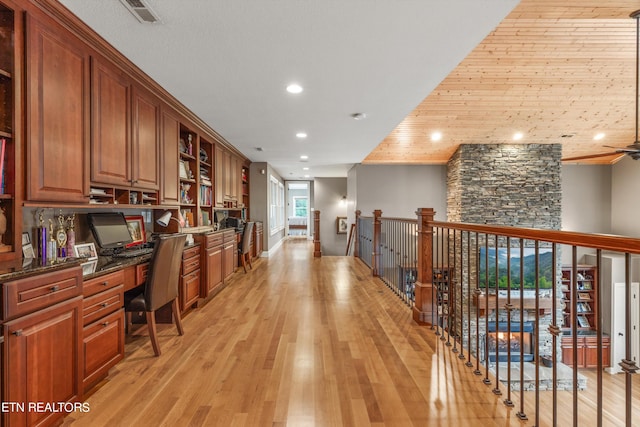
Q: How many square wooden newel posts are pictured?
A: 4